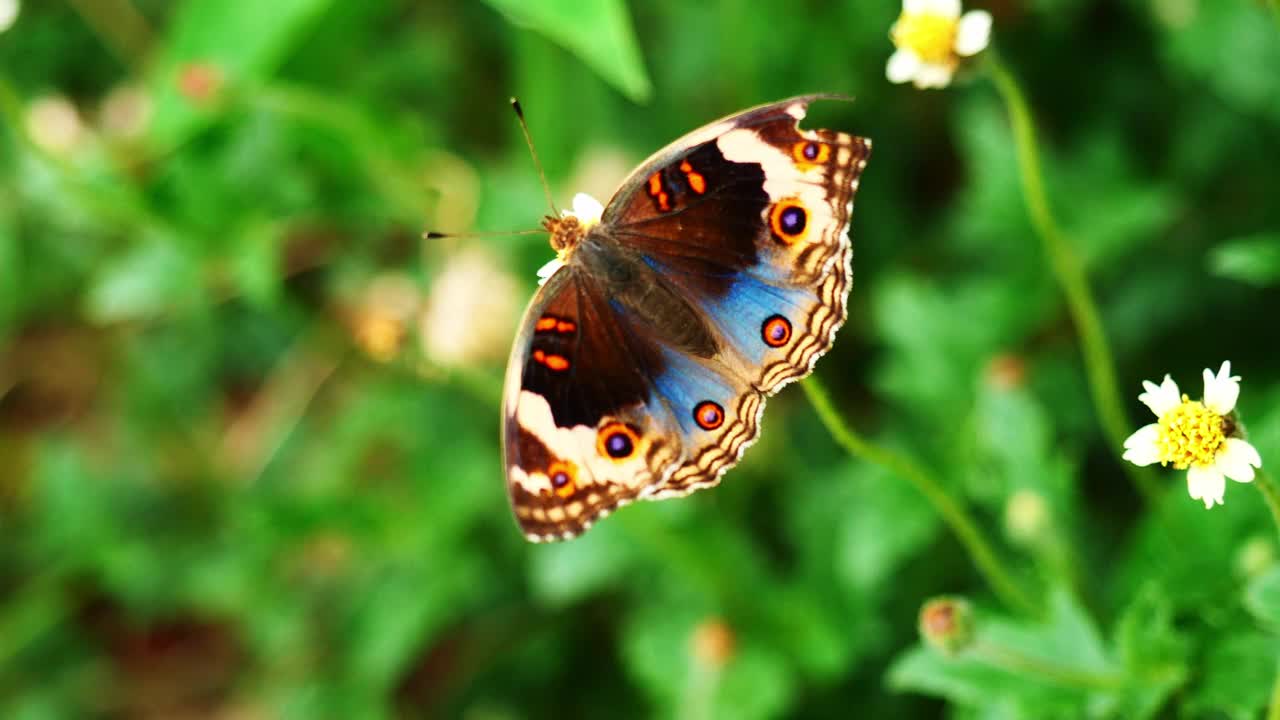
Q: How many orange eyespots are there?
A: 6